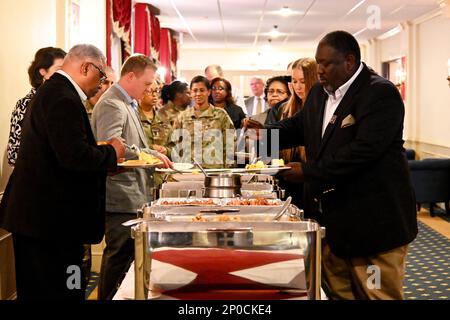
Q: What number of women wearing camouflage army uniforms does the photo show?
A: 3